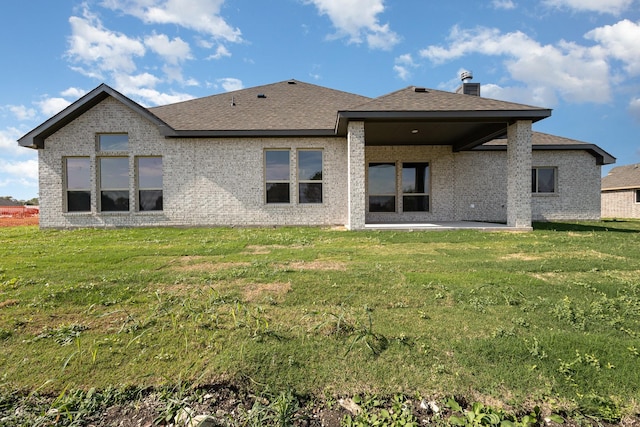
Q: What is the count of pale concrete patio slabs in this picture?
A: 1